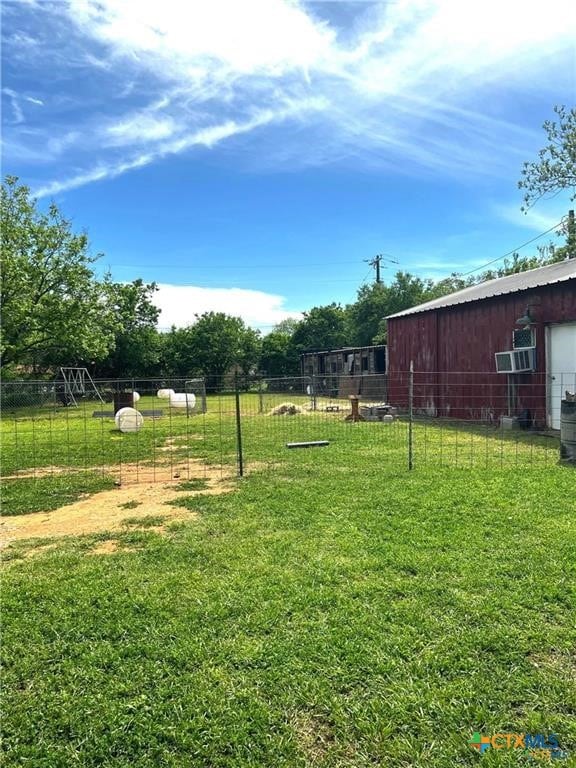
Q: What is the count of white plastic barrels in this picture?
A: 4